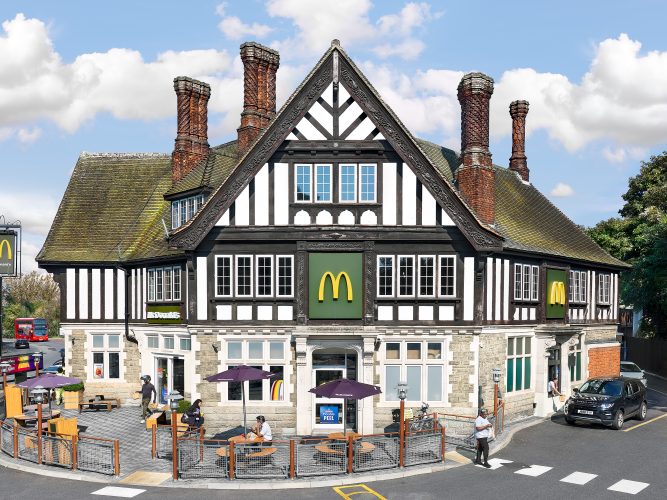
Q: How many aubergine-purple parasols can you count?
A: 3